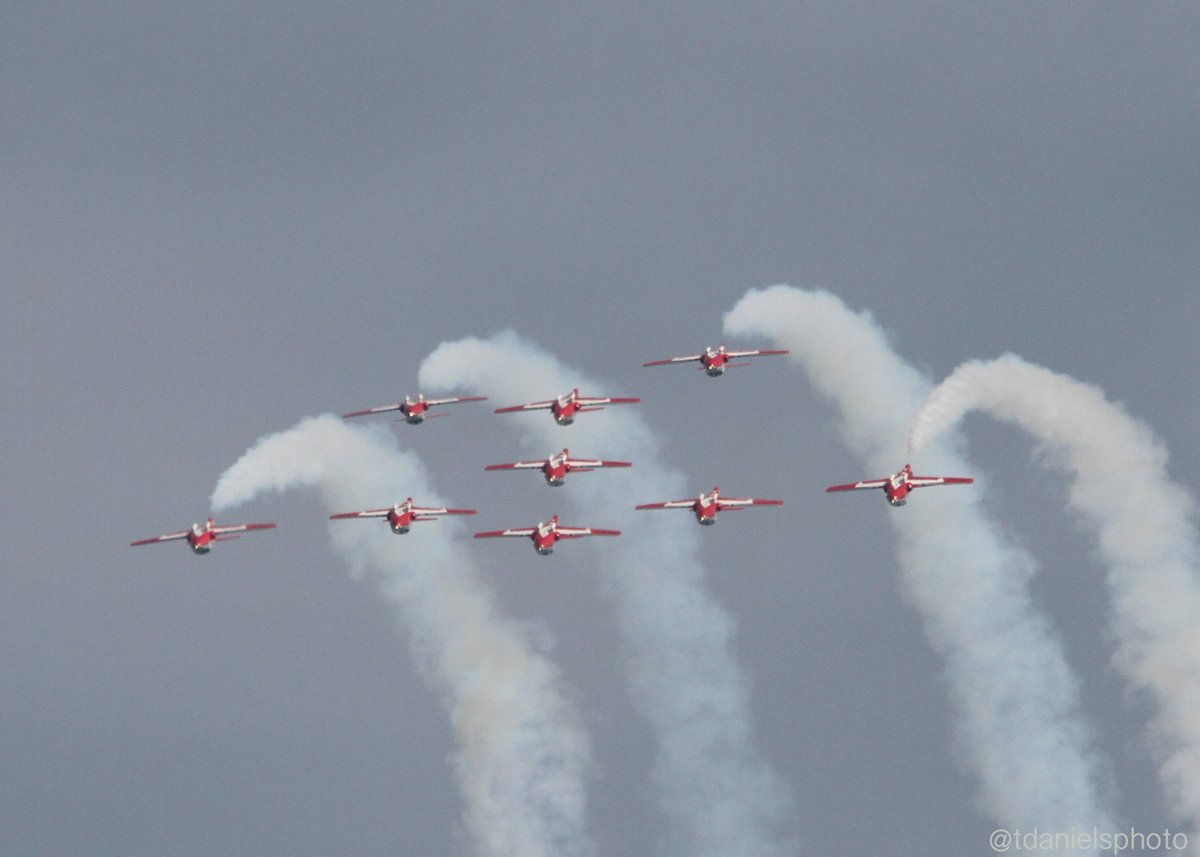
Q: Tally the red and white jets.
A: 9